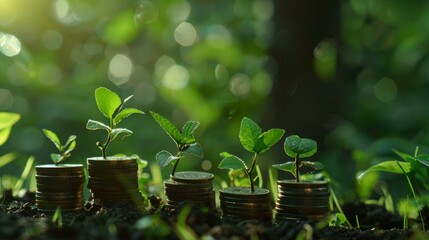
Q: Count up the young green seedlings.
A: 5